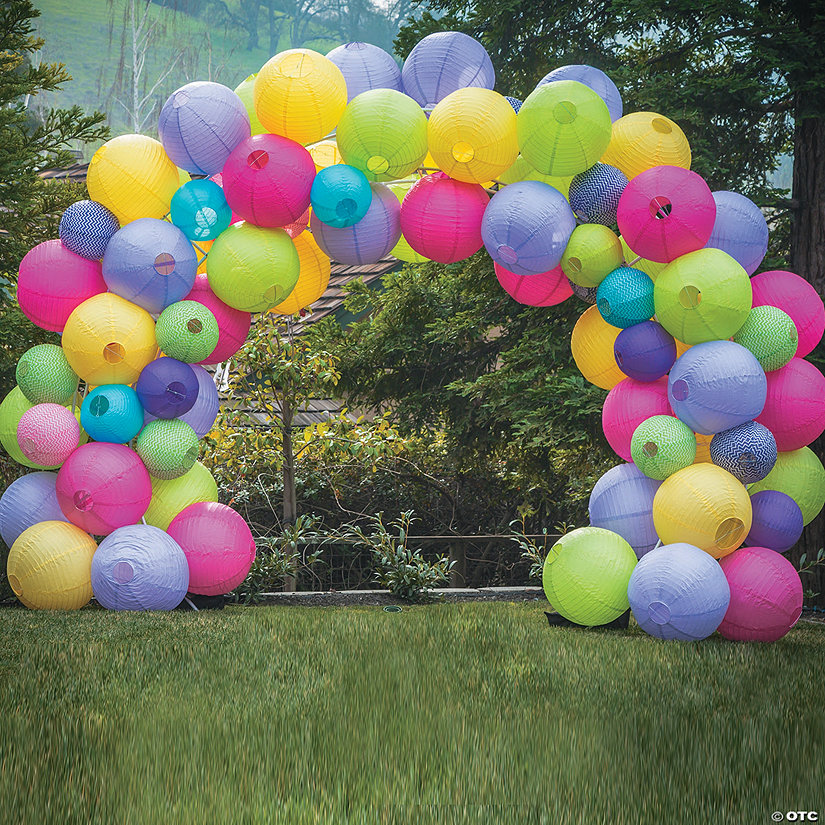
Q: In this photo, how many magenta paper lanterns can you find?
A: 12